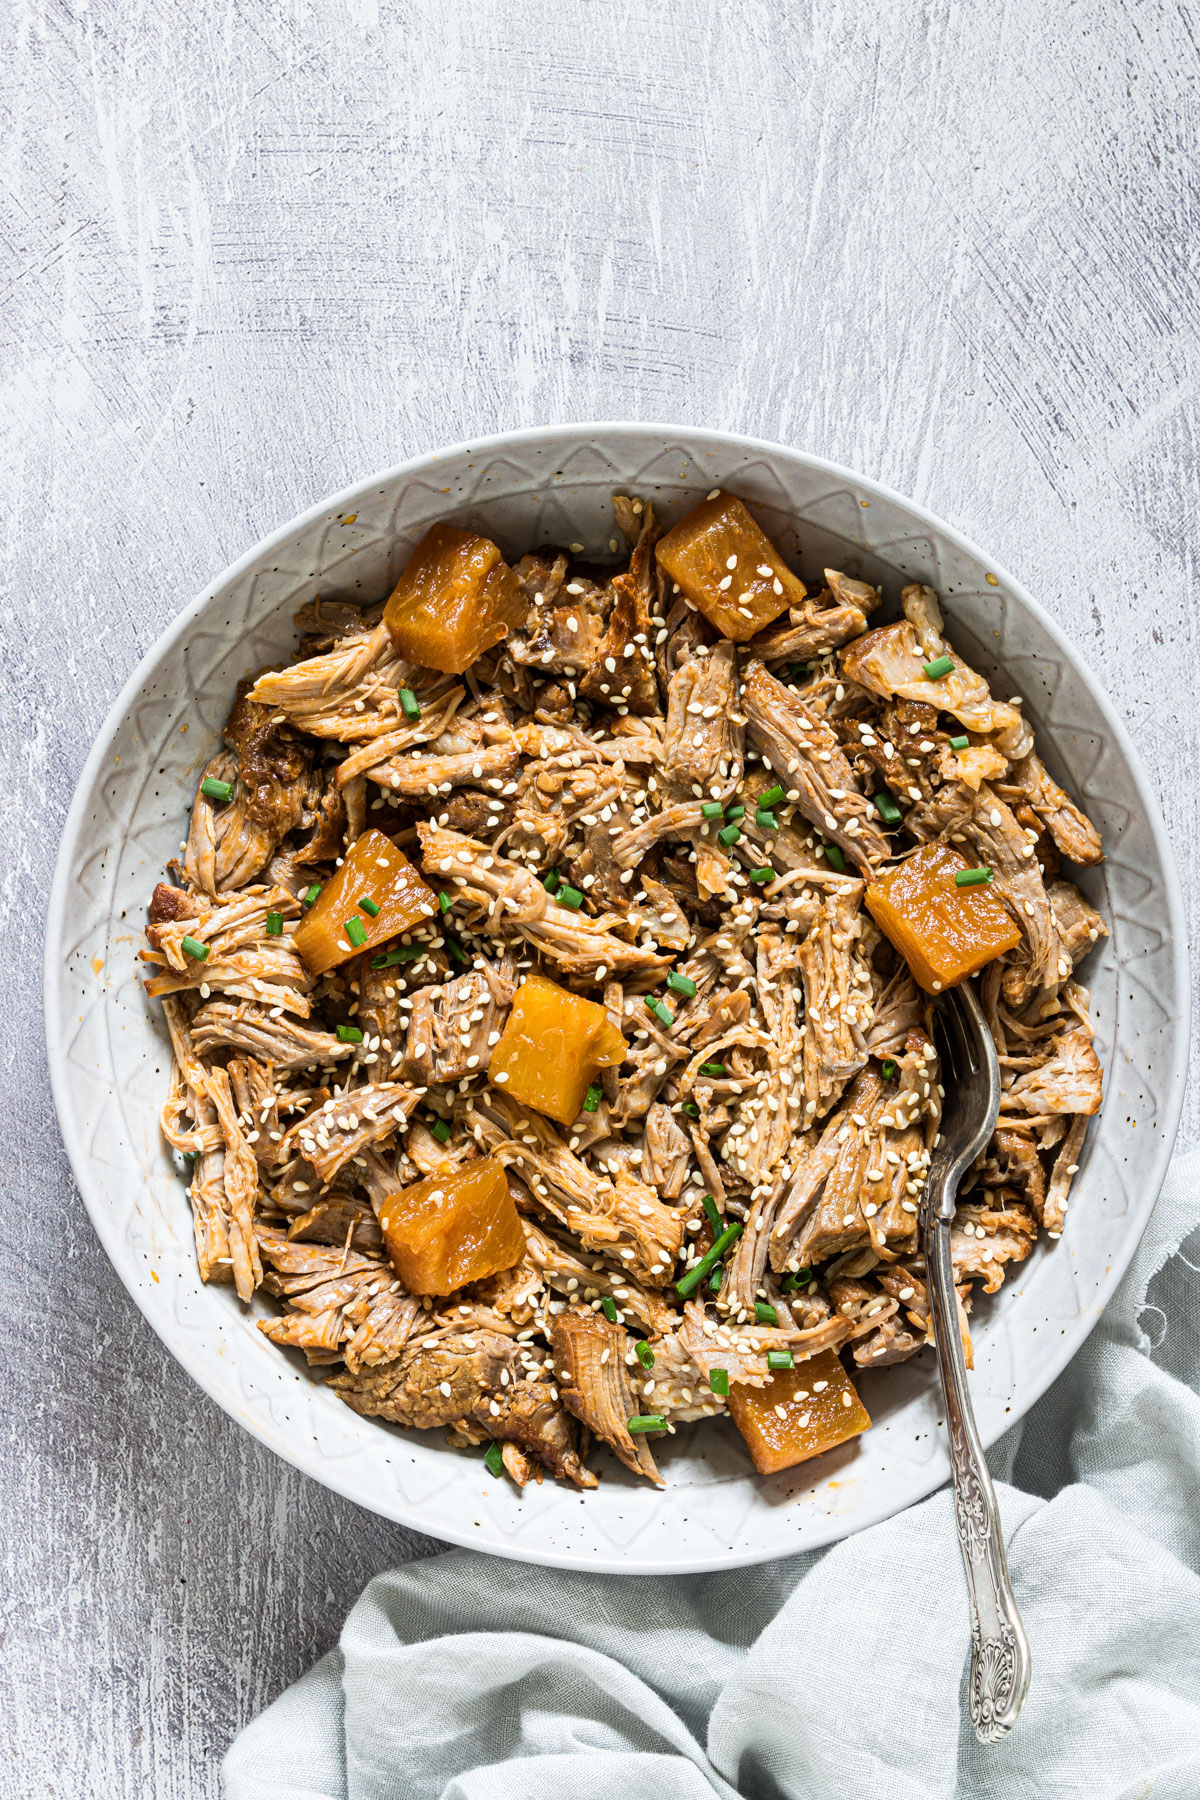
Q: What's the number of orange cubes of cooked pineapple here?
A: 7